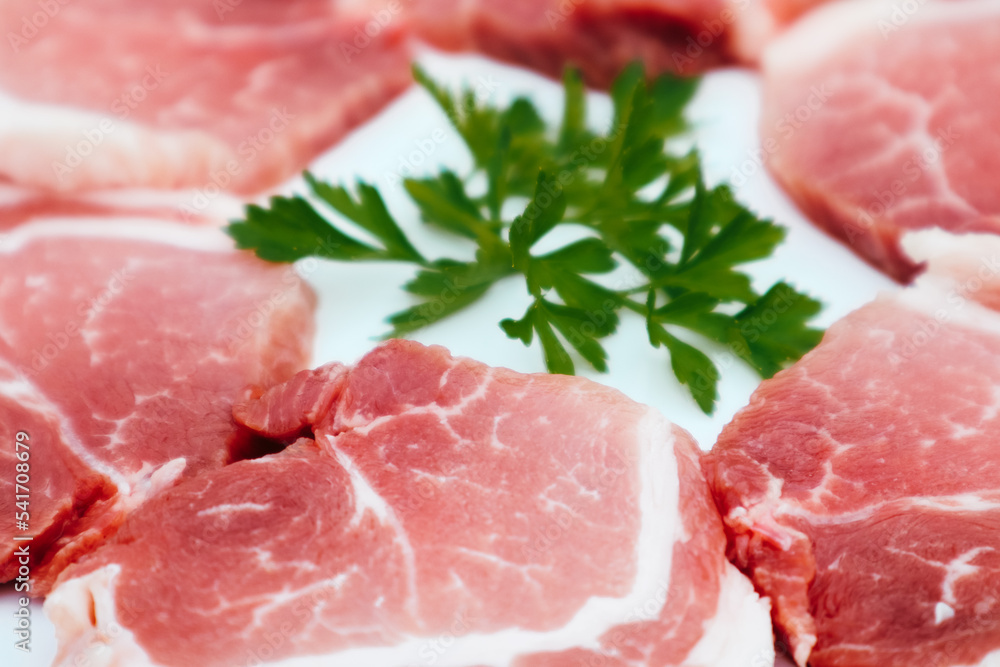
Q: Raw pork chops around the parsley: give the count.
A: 6